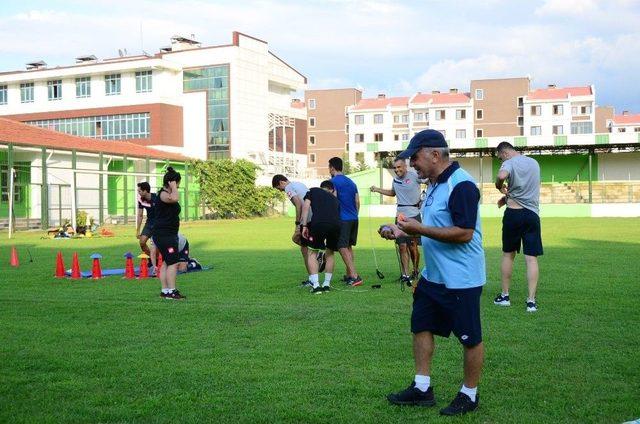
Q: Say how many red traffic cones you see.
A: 7